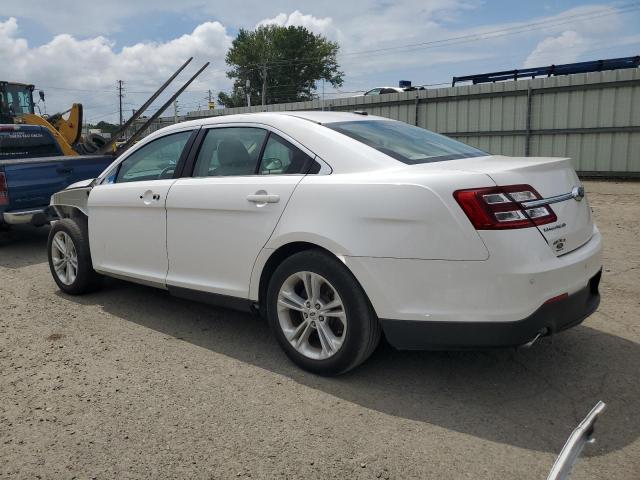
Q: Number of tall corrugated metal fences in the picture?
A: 1